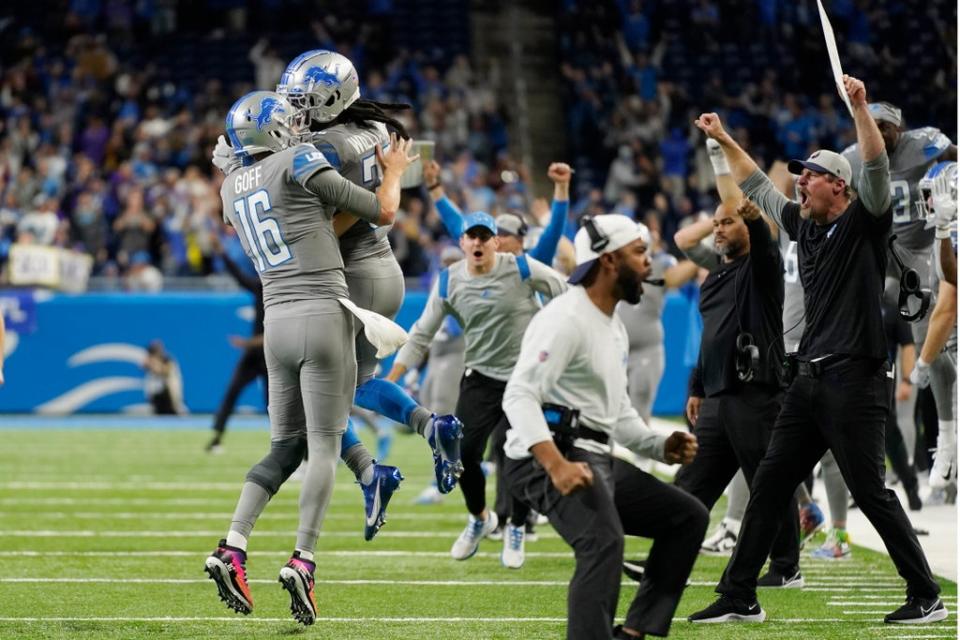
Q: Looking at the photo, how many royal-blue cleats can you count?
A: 2